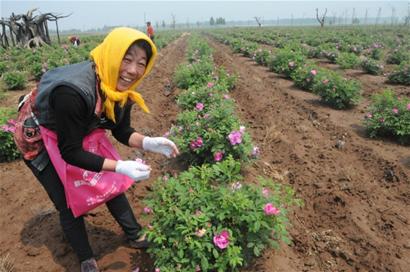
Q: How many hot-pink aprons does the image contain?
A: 1